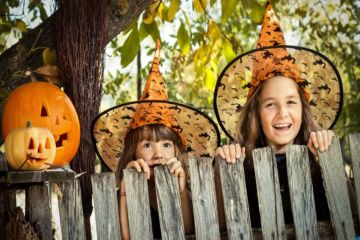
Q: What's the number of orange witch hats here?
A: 2